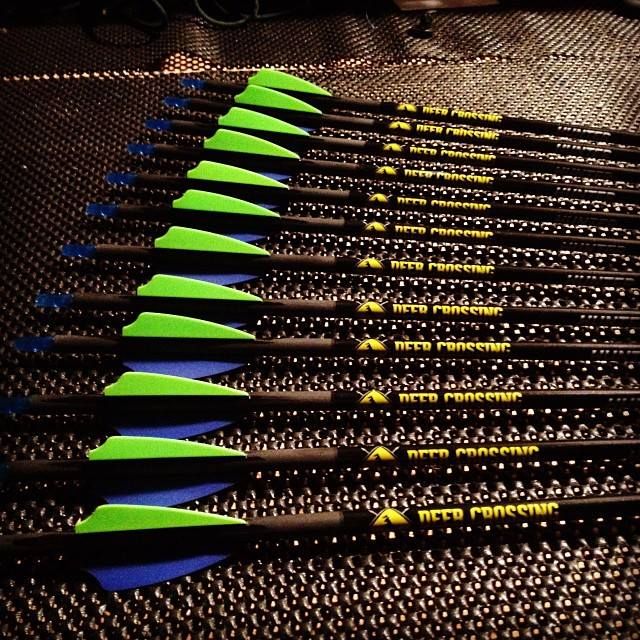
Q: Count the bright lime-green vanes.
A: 12